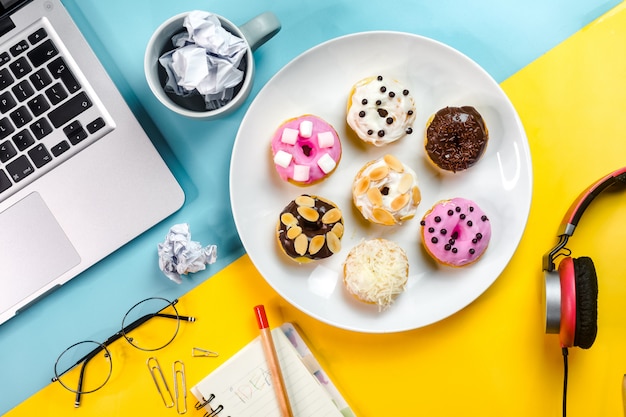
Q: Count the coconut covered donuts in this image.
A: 1